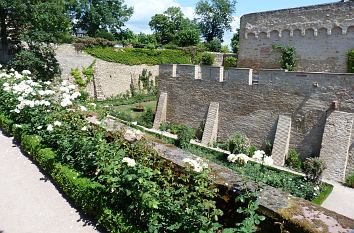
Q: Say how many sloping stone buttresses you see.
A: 4